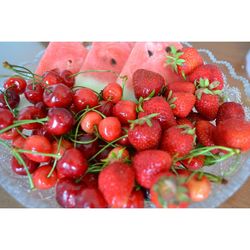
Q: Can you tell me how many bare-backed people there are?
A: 0